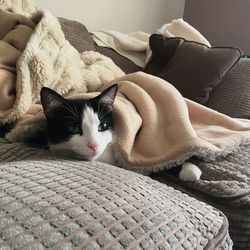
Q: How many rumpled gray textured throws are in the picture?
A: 0